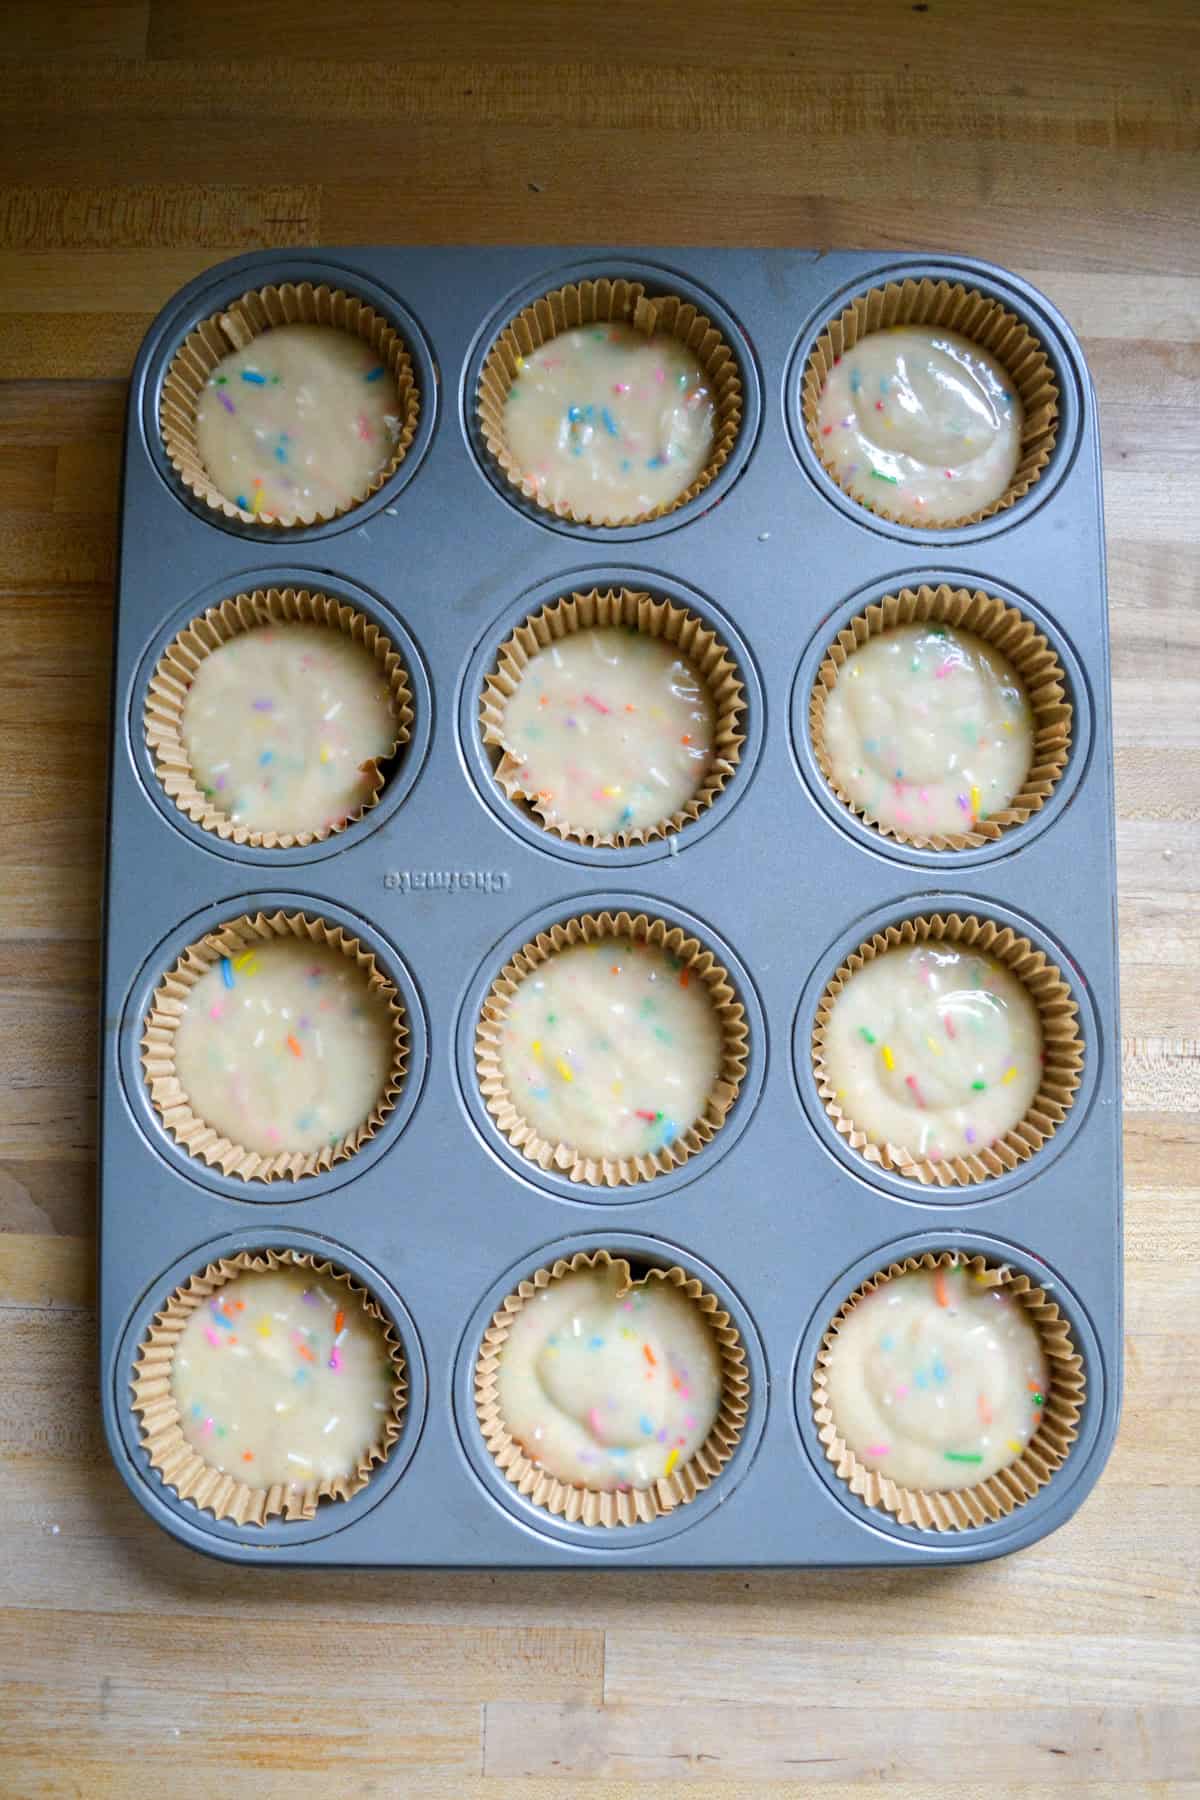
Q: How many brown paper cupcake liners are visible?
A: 12